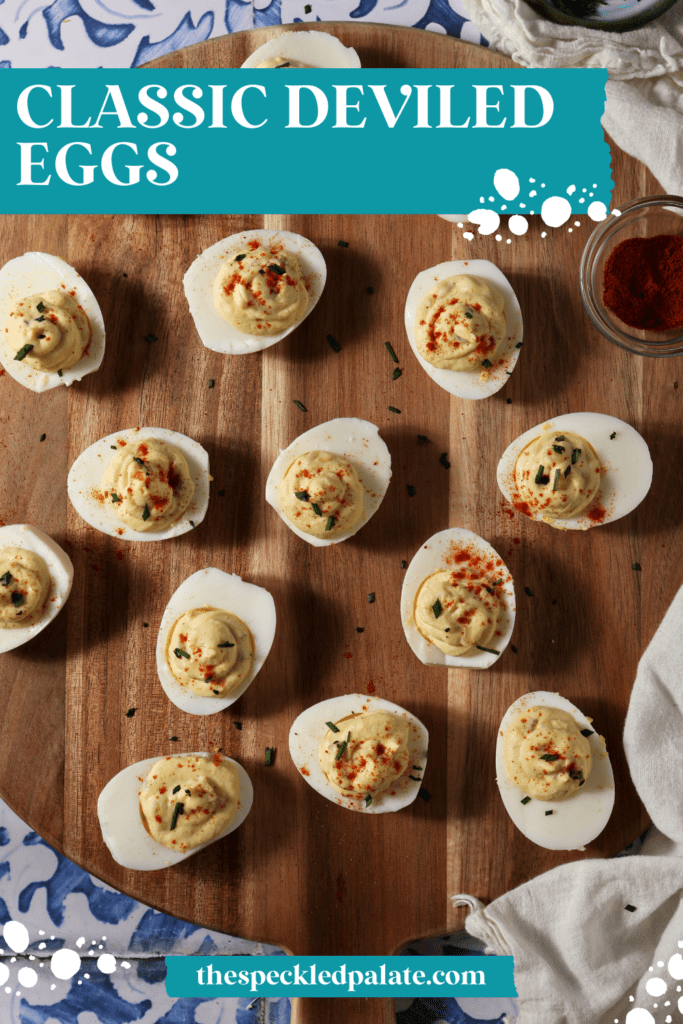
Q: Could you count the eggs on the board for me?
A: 13